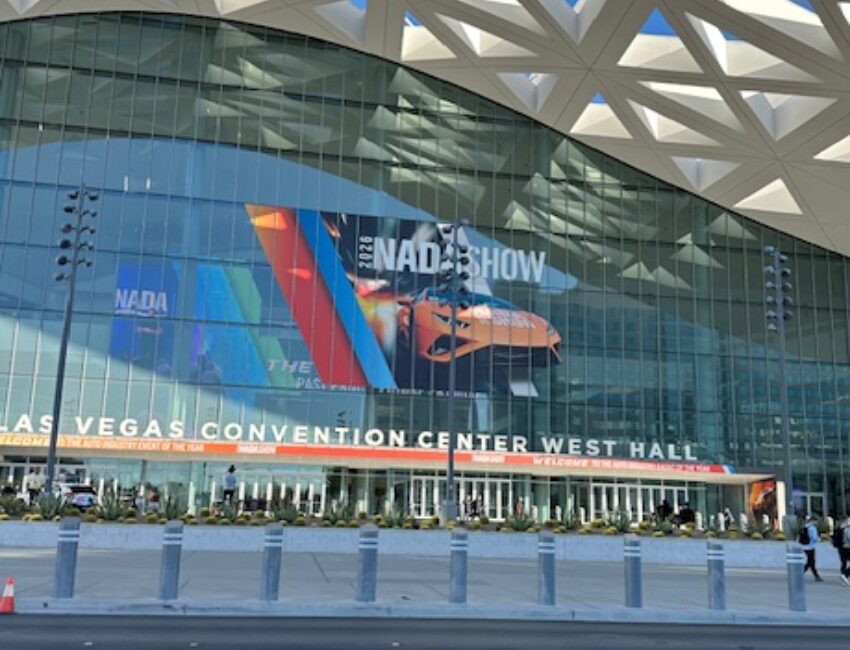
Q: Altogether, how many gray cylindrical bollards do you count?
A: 9